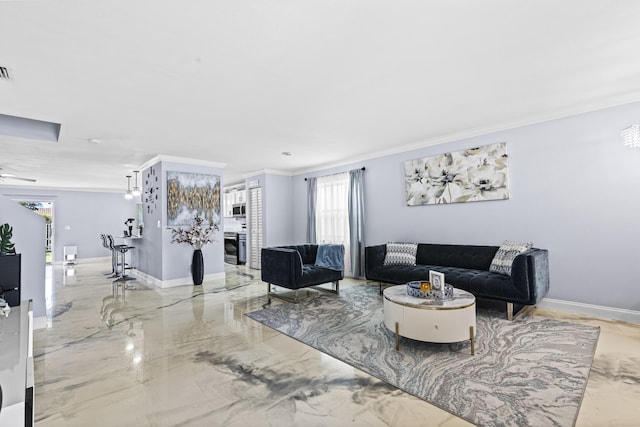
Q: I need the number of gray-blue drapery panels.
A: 2